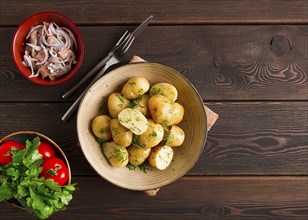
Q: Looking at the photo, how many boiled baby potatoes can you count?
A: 14